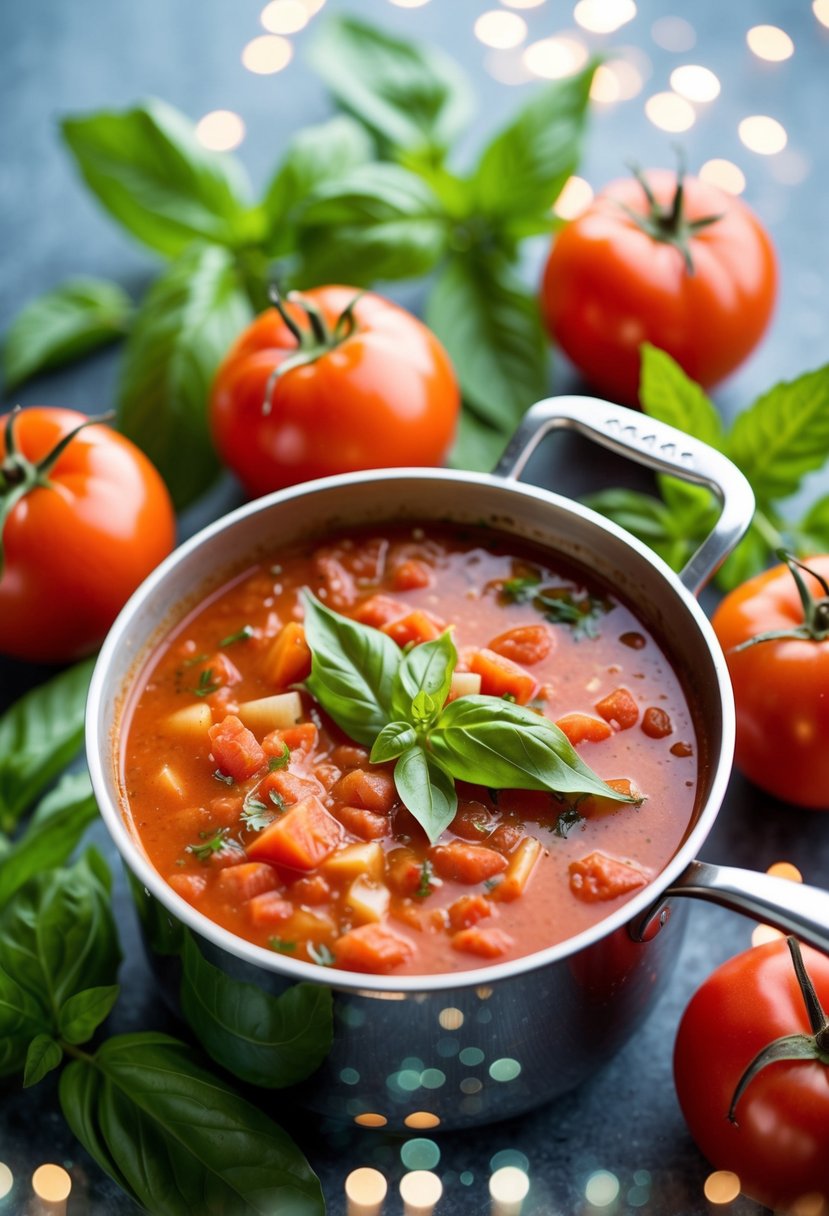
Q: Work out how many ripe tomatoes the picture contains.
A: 5